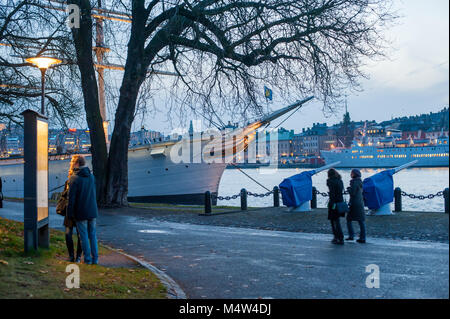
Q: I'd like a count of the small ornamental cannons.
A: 2